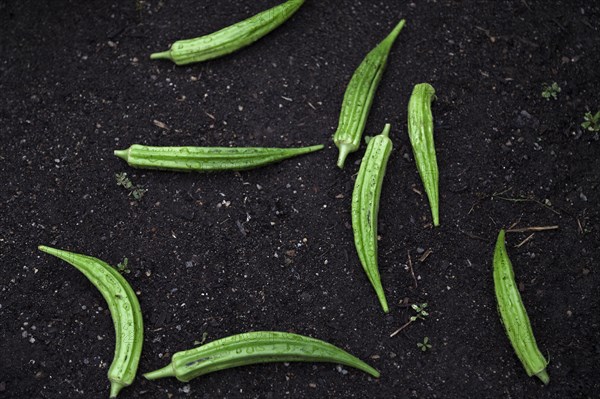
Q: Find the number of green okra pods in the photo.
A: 8